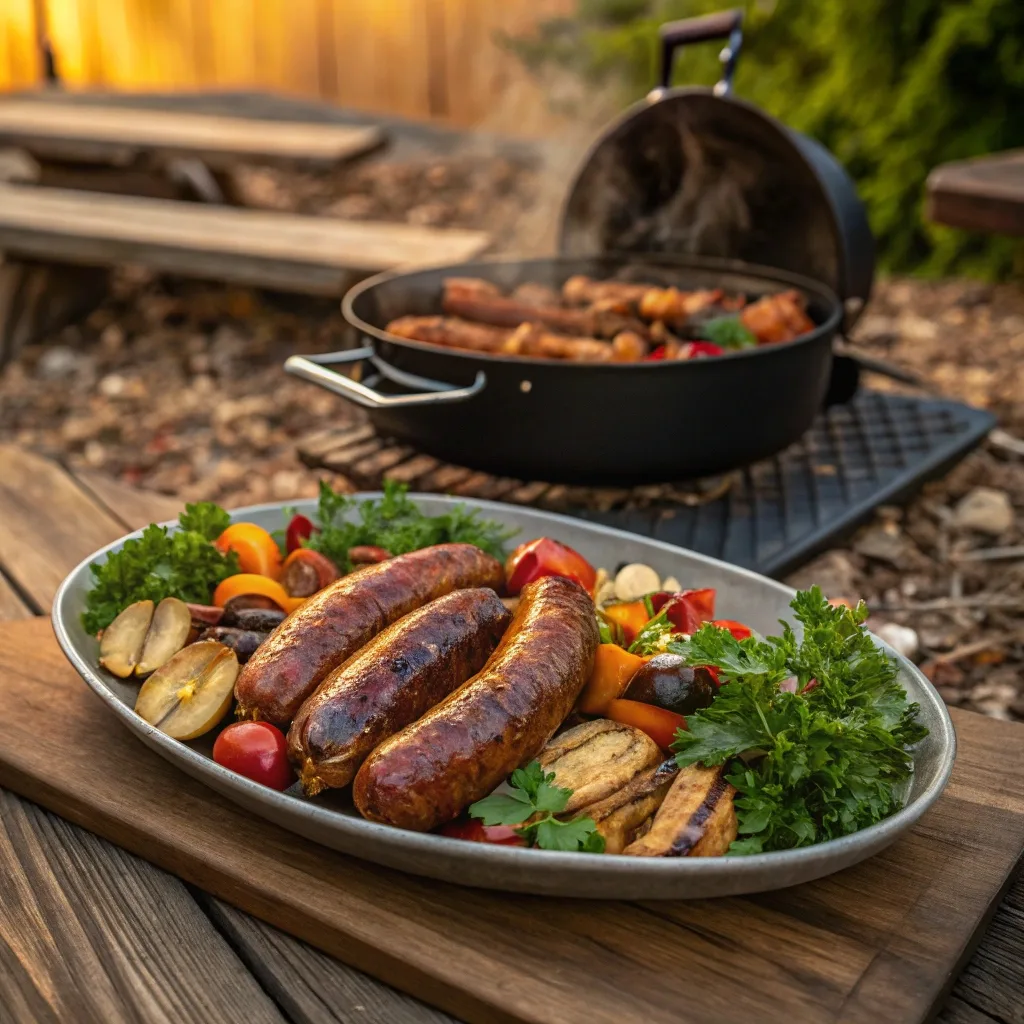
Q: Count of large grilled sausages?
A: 3